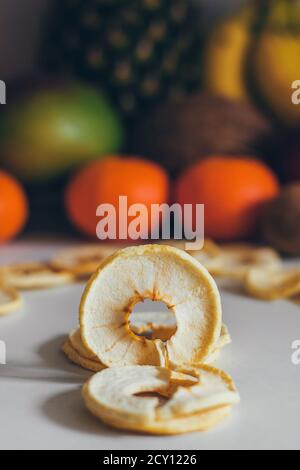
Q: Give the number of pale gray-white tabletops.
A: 1